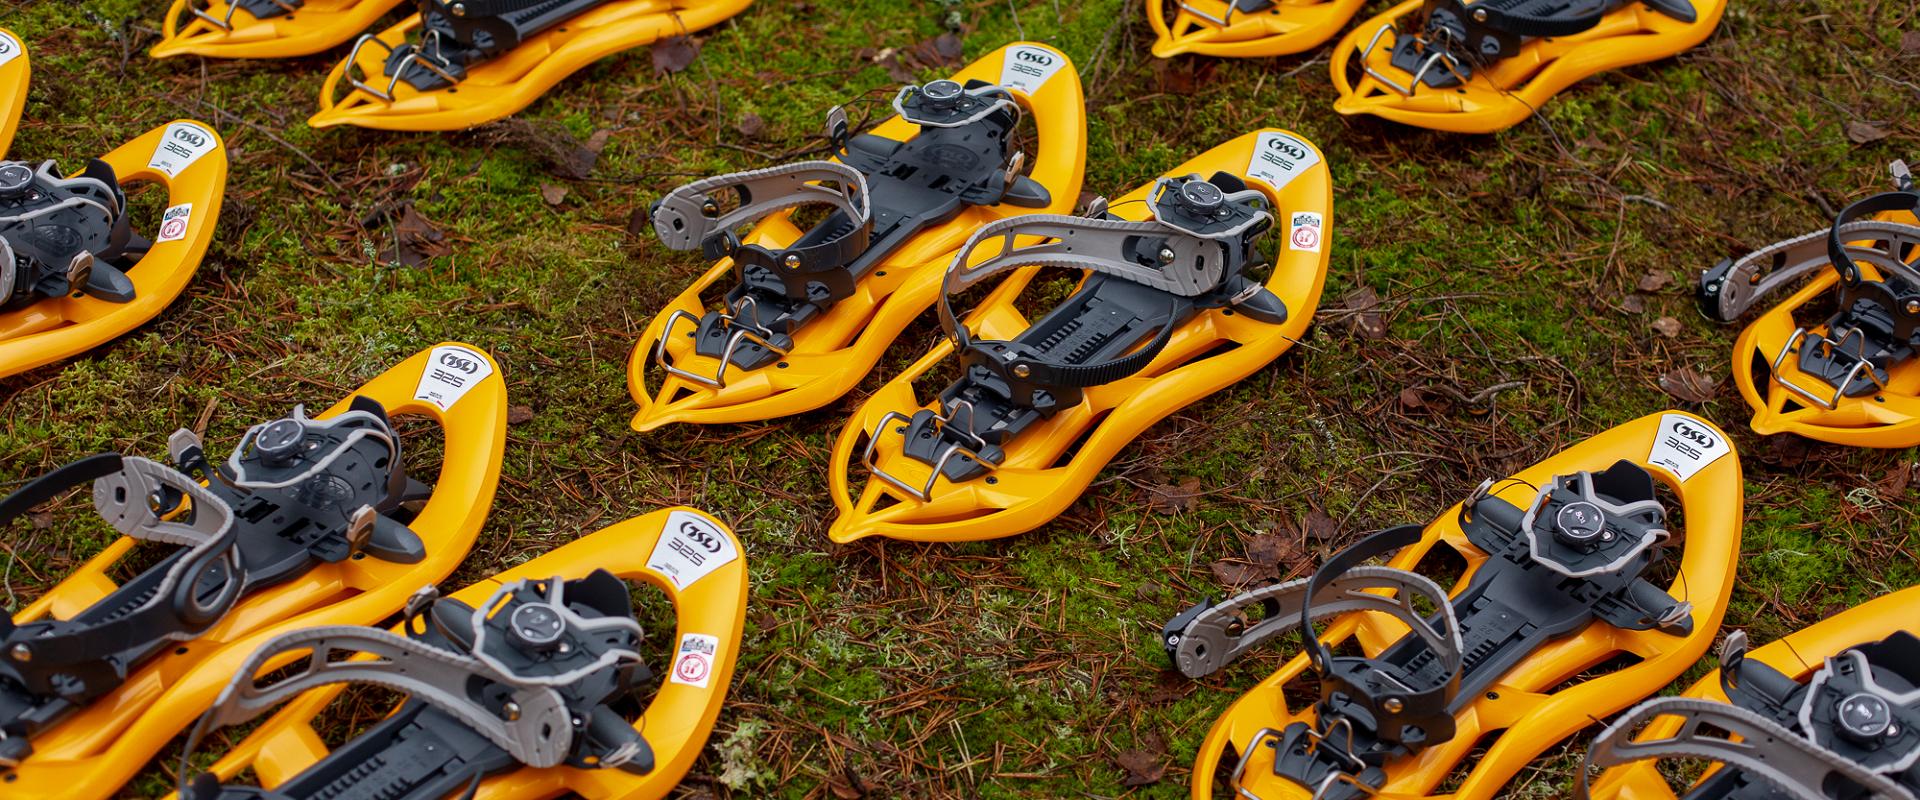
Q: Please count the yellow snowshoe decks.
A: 13